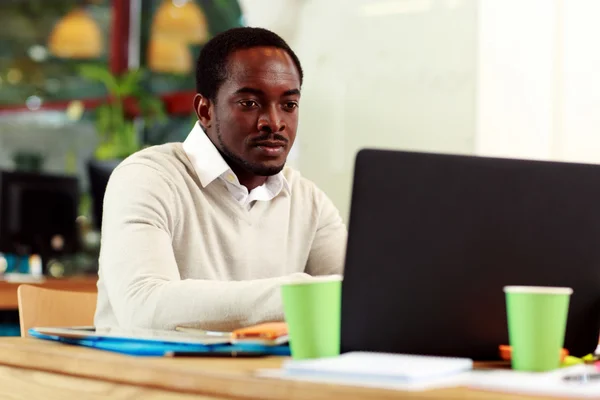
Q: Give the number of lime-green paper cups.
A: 2